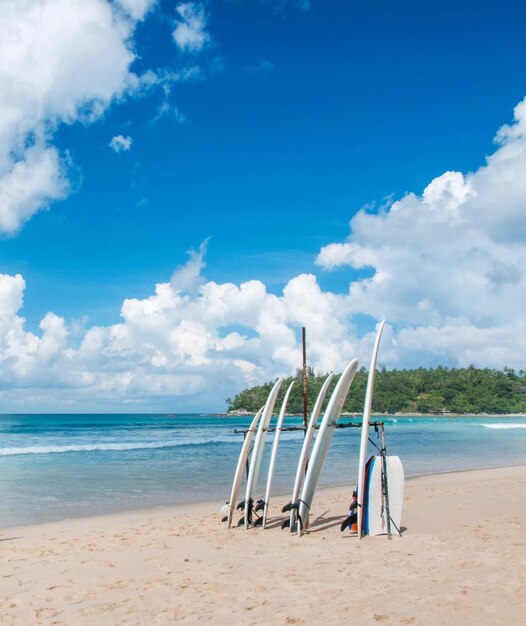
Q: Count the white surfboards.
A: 6